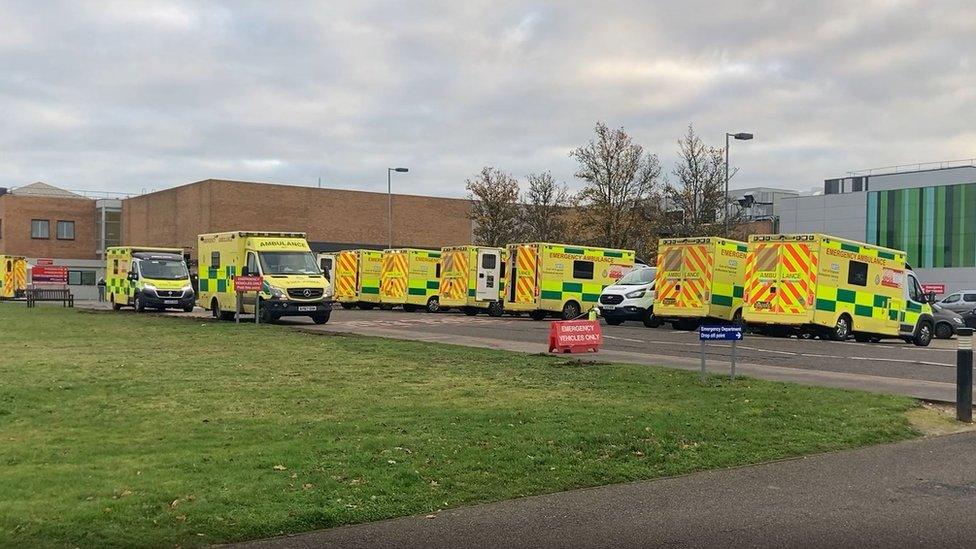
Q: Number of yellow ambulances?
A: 9